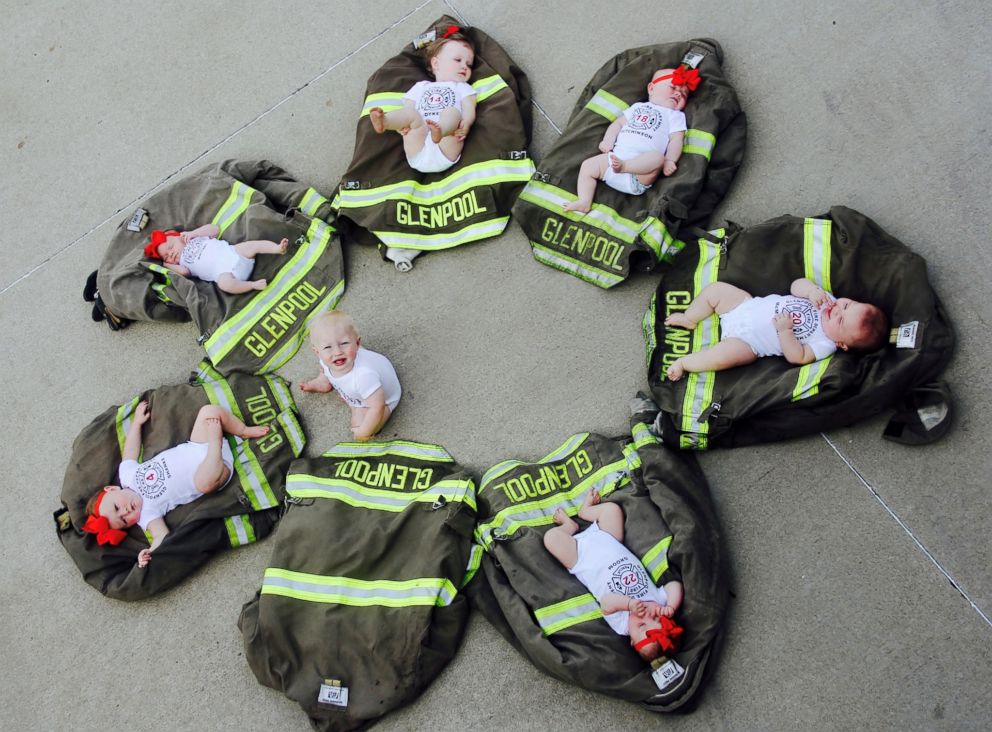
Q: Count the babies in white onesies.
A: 7